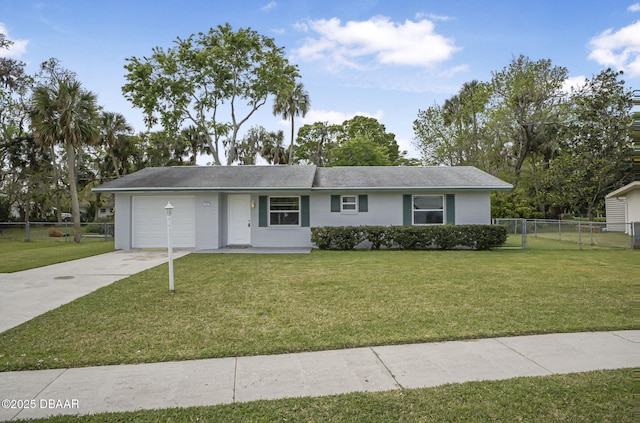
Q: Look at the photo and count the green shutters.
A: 6